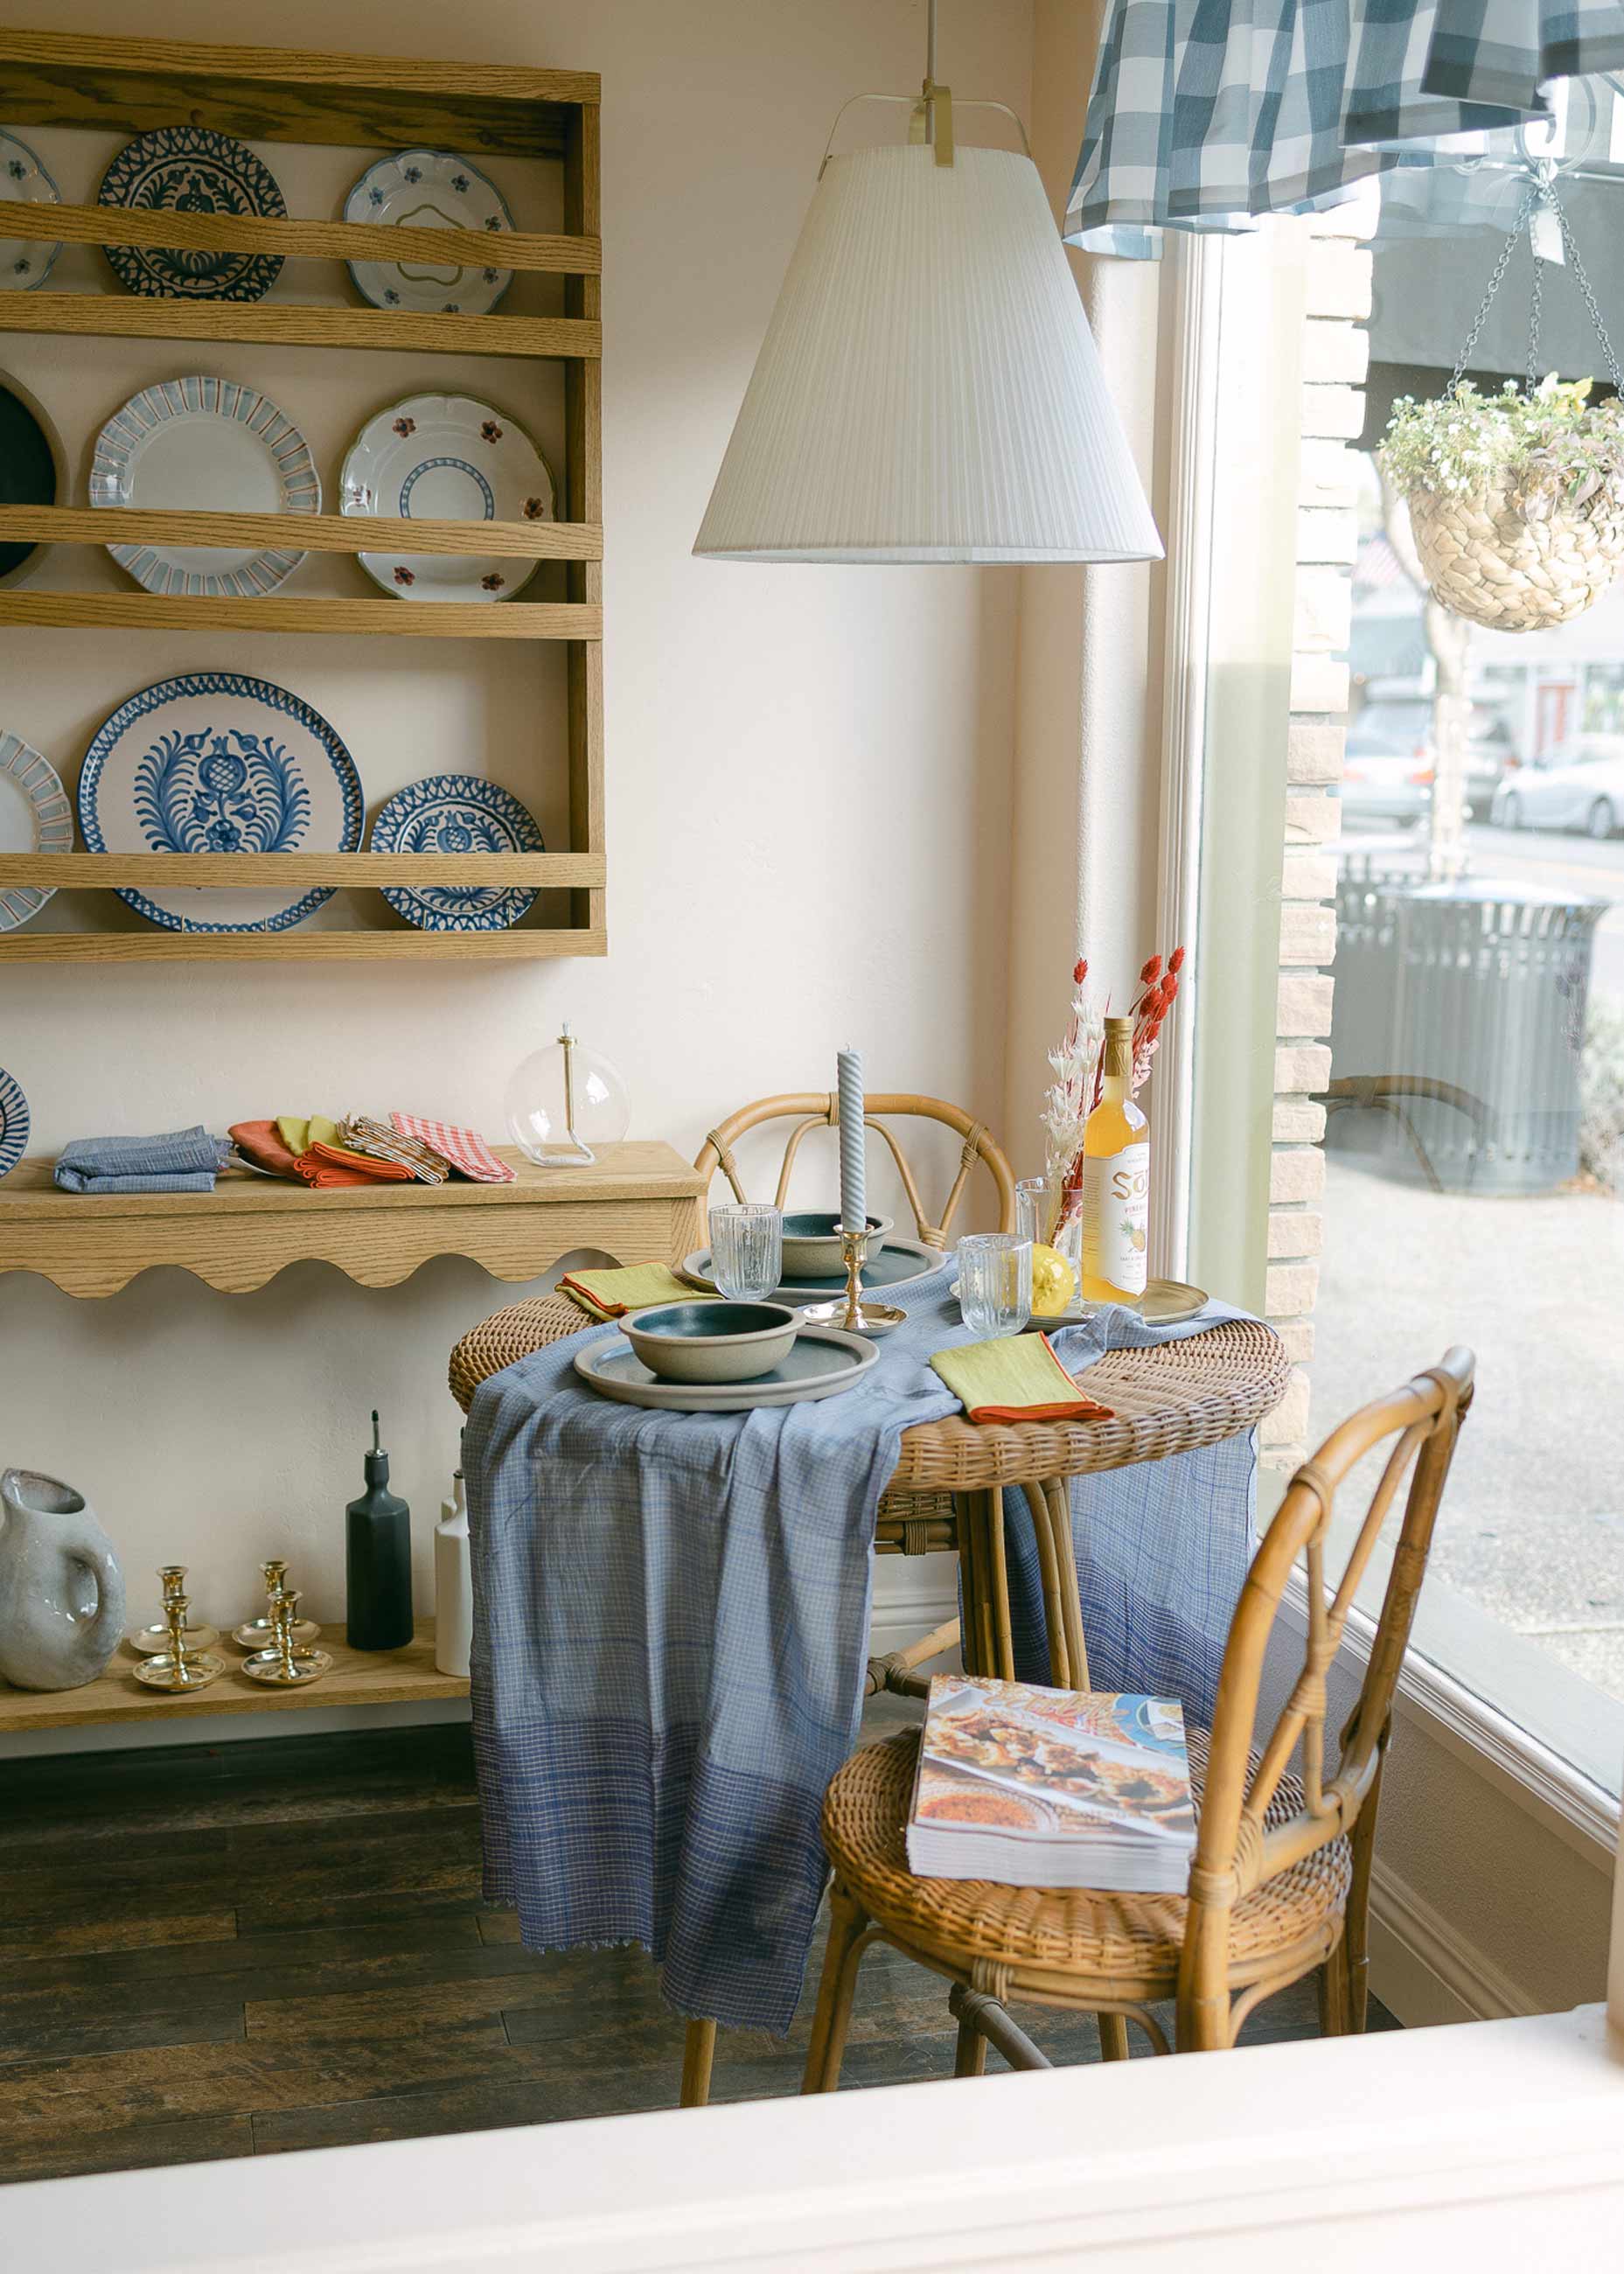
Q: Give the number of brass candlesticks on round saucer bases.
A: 5